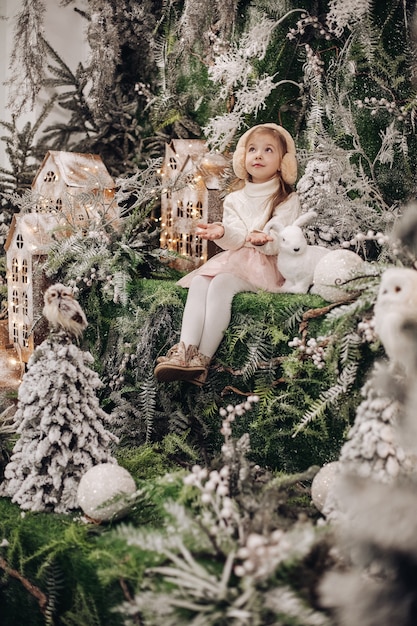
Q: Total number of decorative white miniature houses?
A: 3